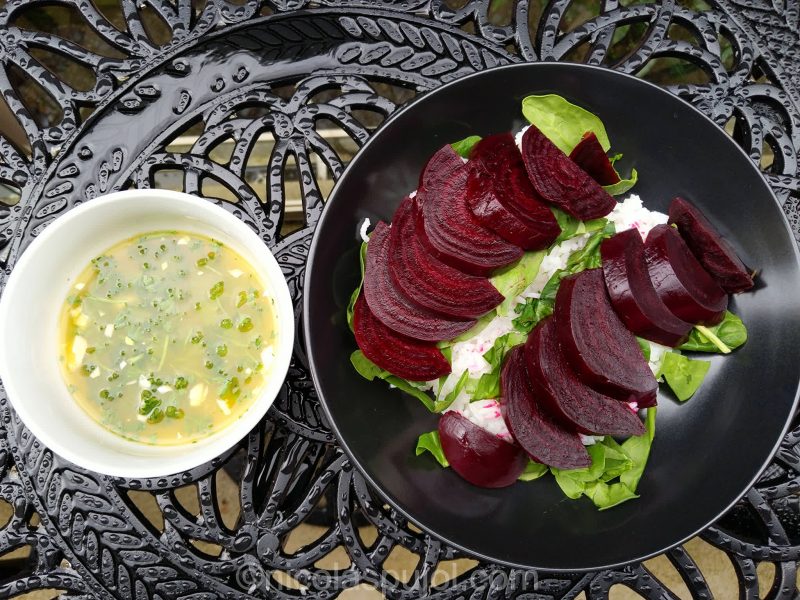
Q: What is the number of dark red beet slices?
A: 14